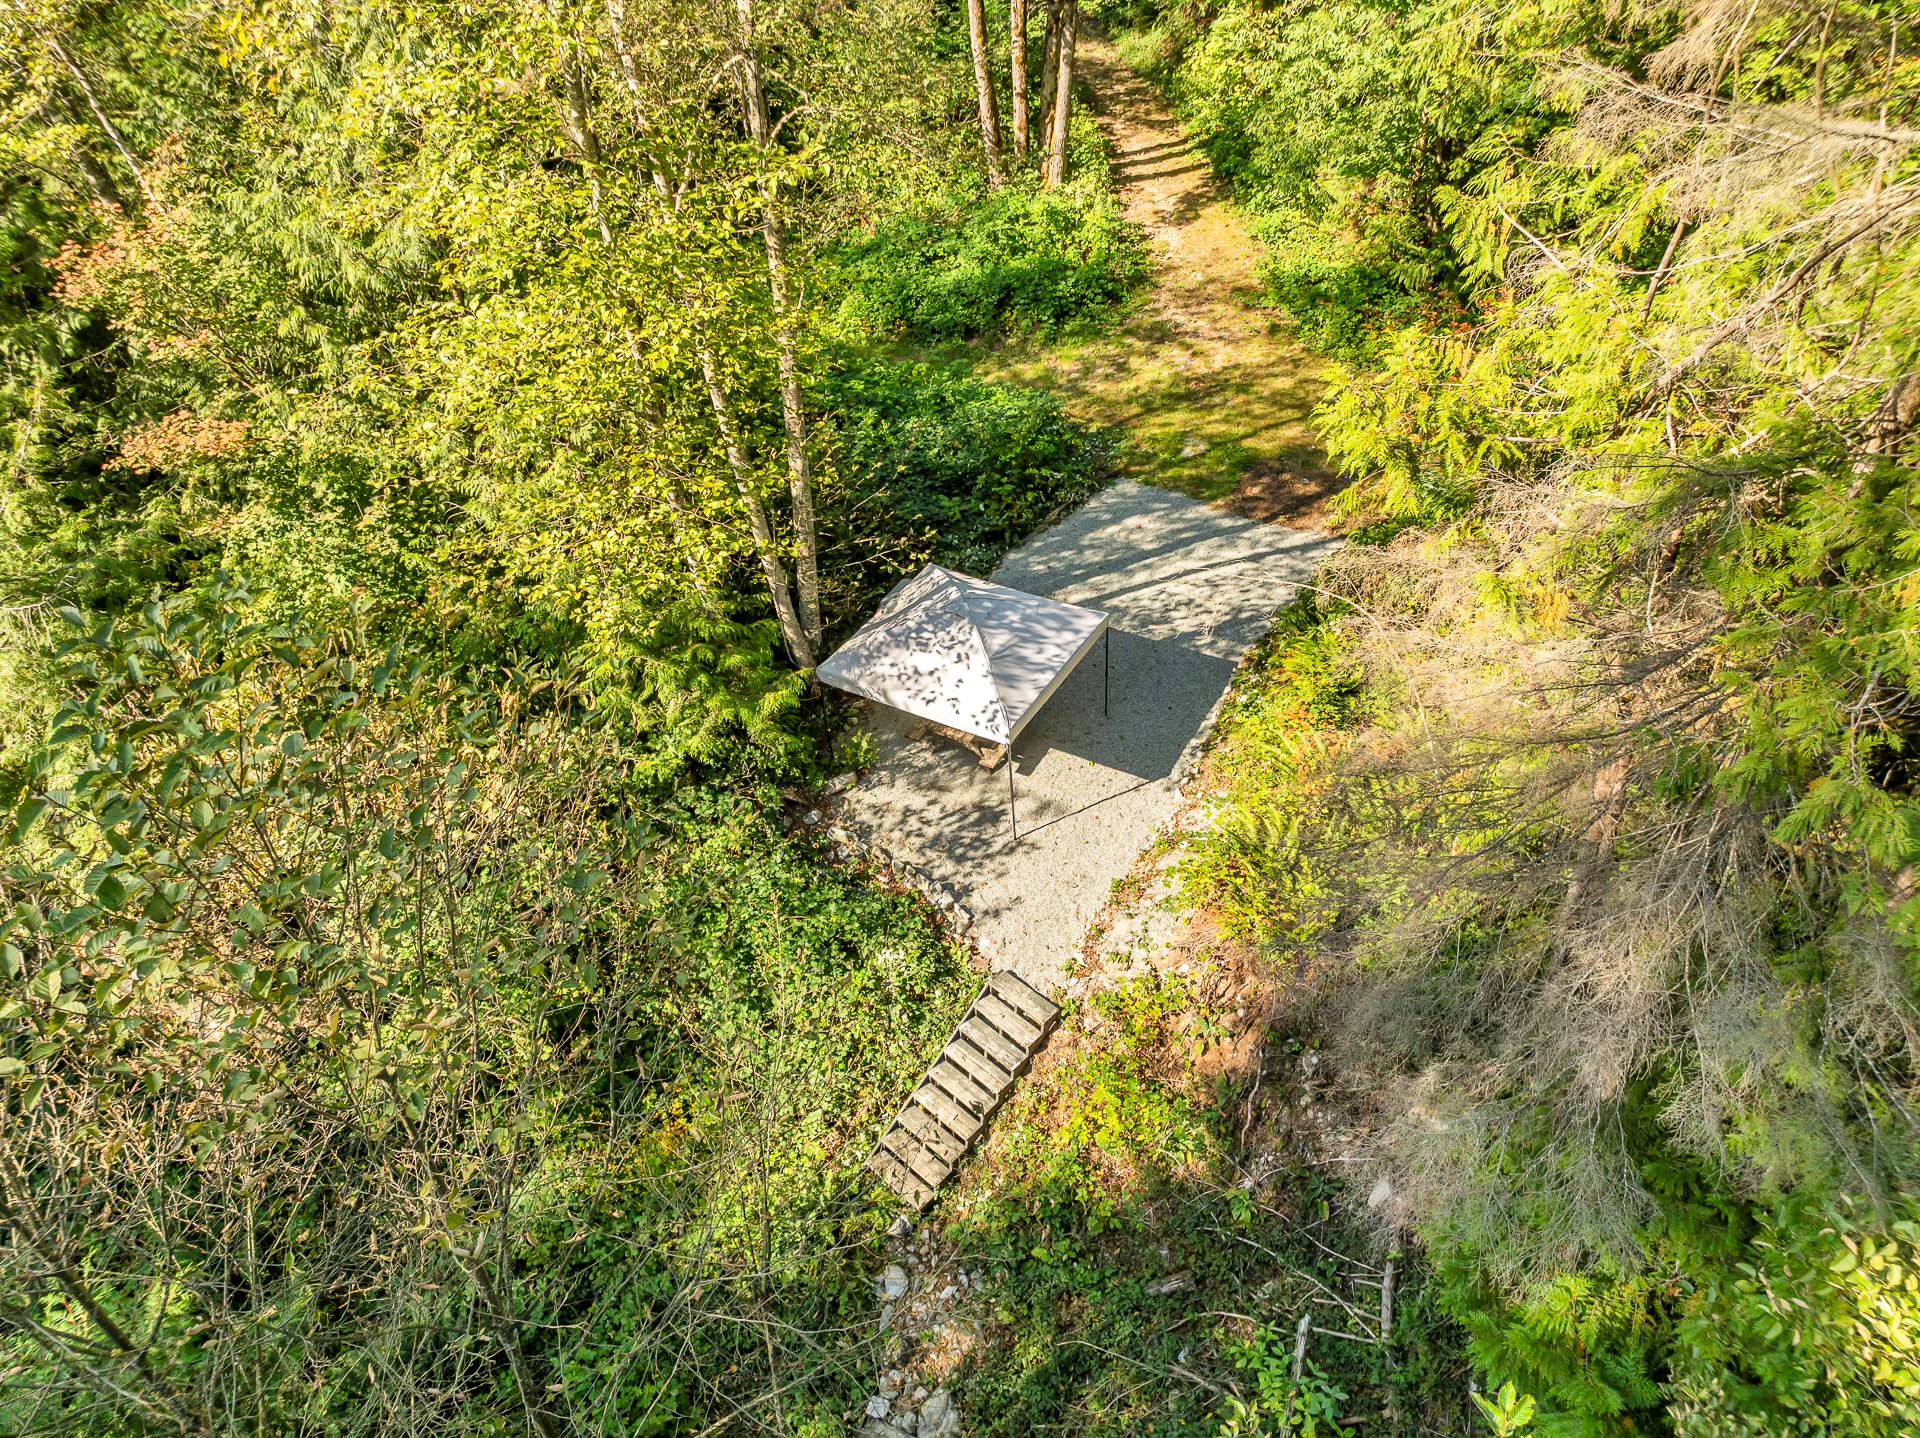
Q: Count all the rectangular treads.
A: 9